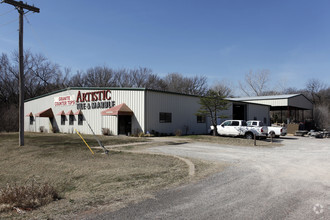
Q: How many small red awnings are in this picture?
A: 4